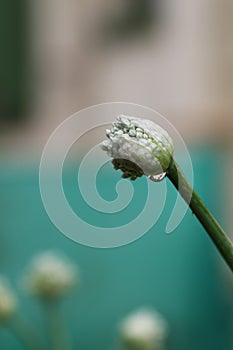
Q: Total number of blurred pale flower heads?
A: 3